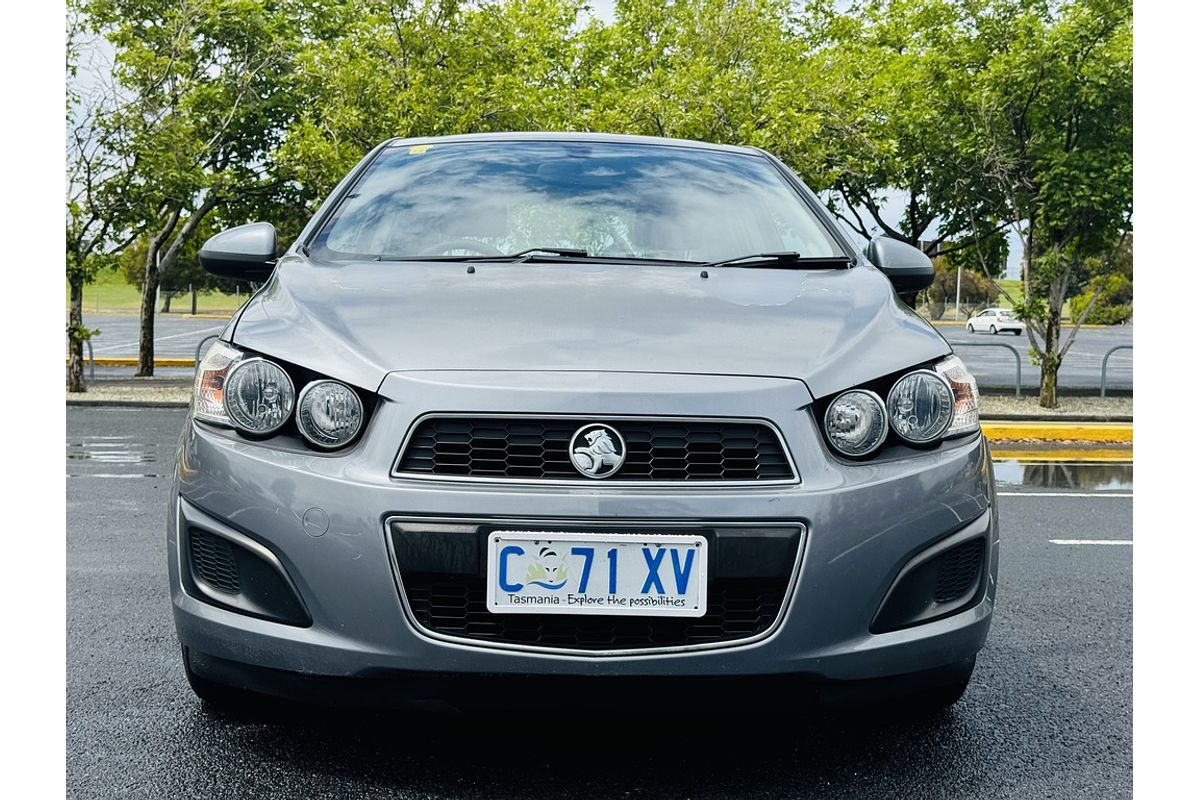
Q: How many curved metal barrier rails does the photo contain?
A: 4